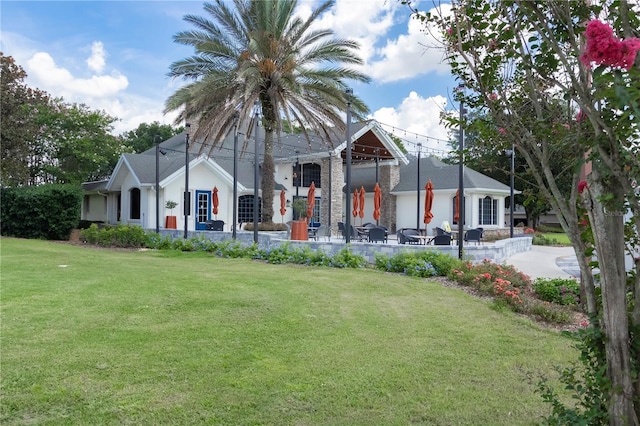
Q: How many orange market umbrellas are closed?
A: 8